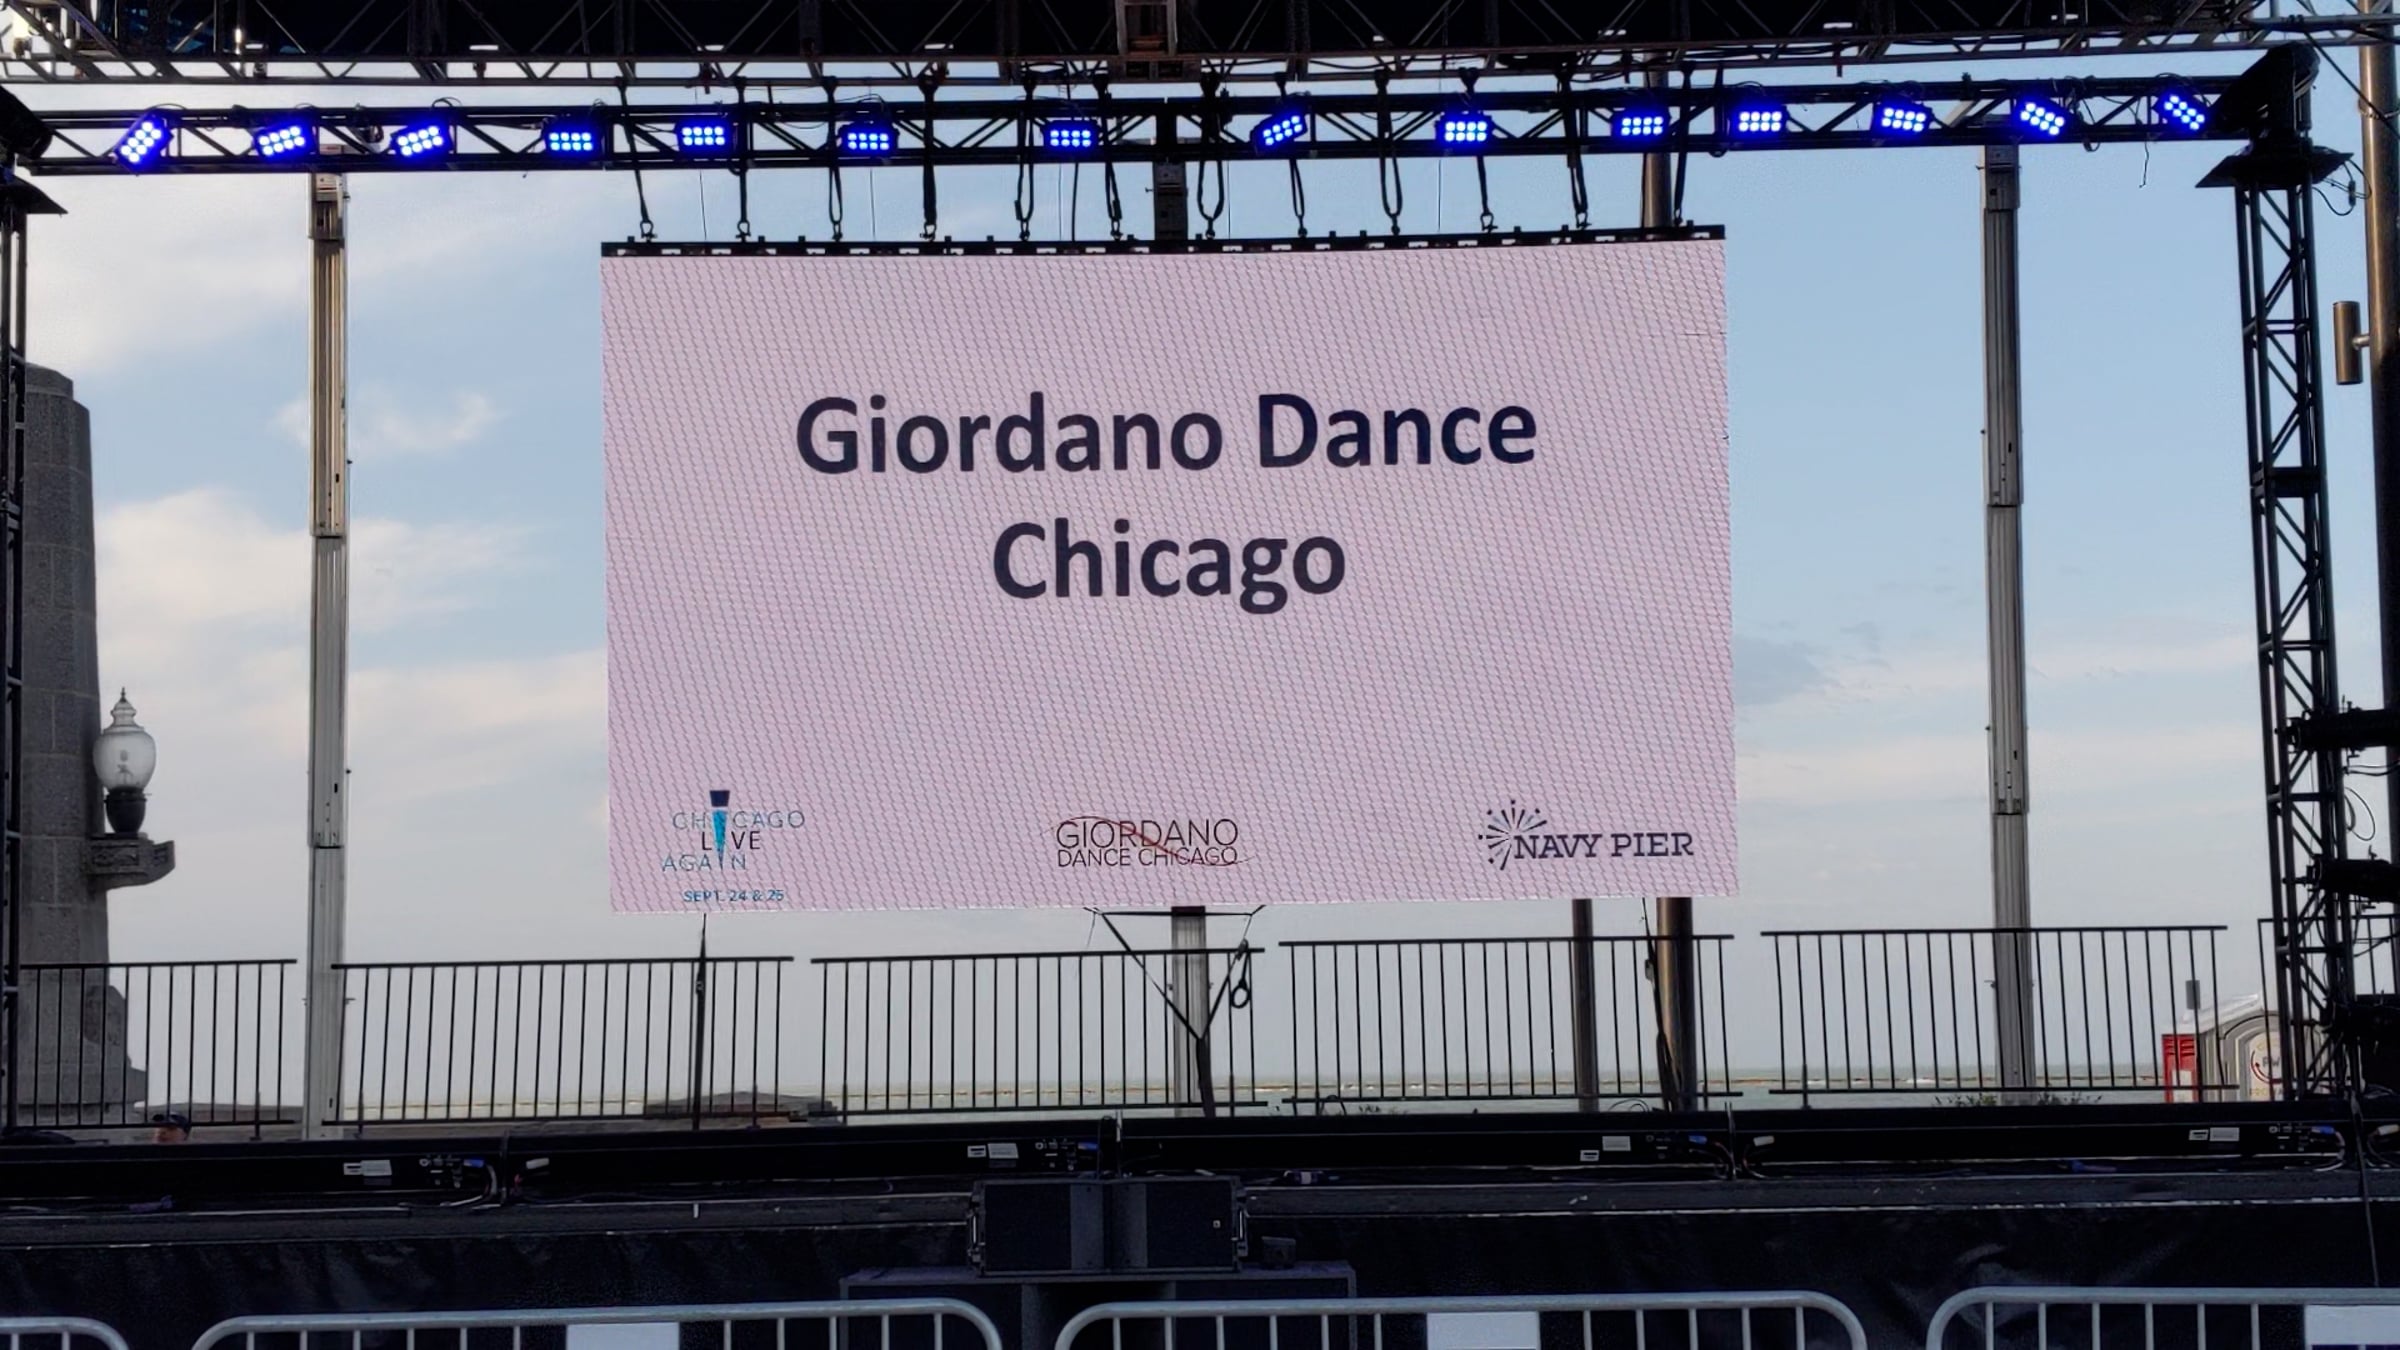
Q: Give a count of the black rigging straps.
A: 12